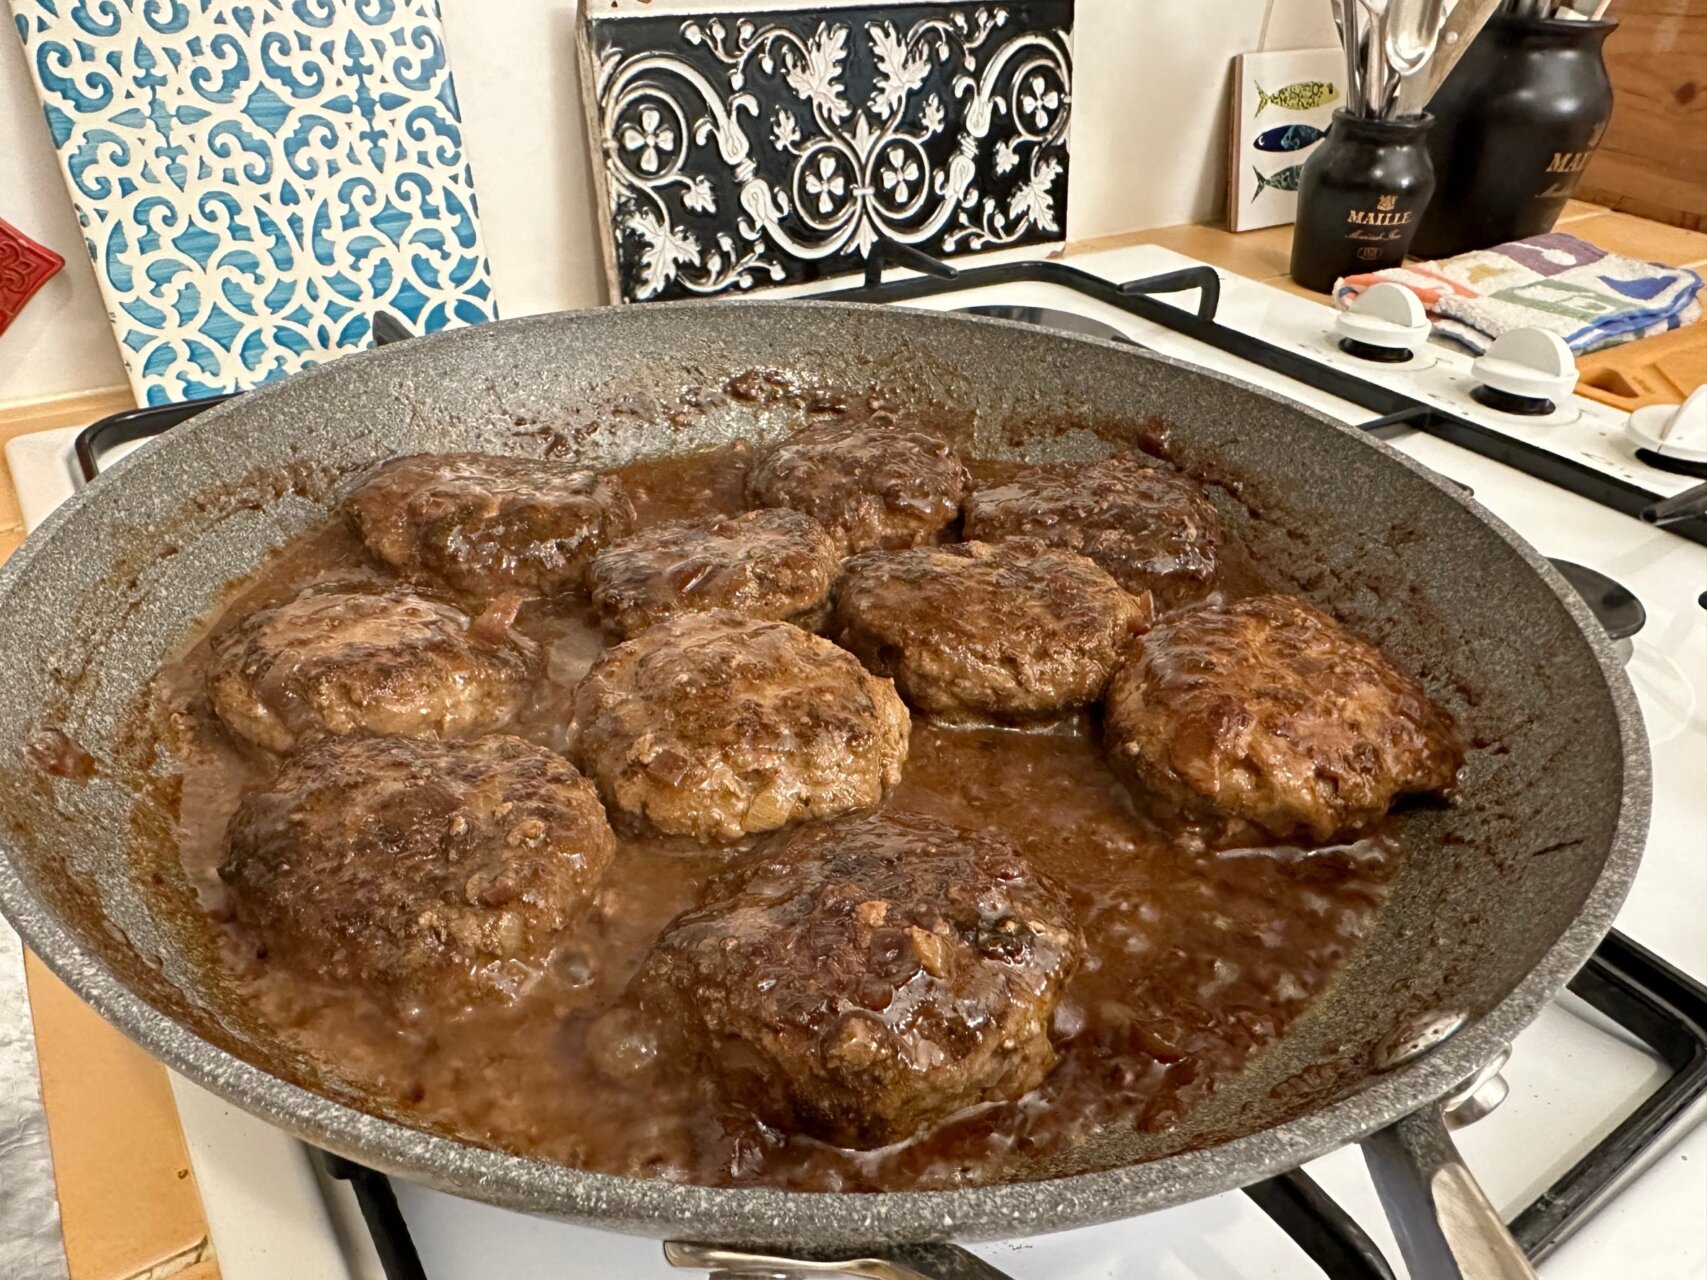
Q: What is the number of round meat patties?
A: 10